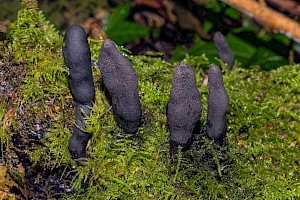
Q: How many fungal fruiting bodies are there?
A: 5